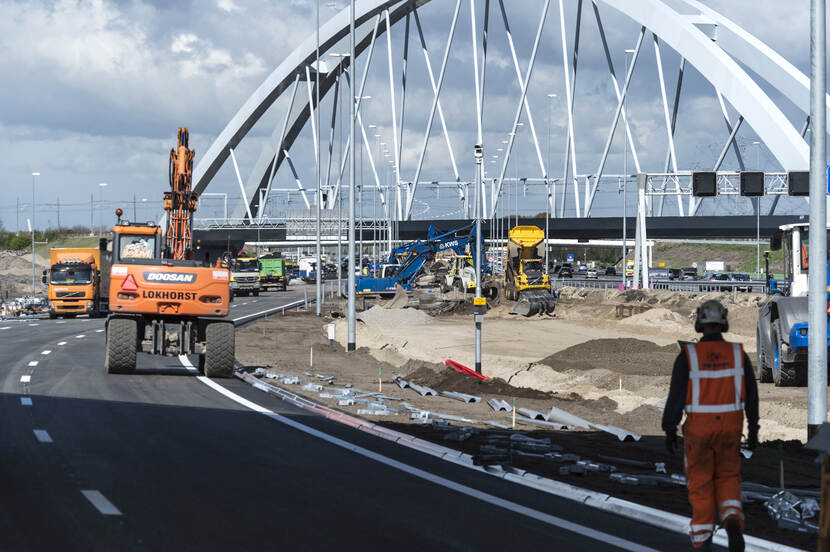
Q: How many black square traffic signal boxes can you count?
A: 3